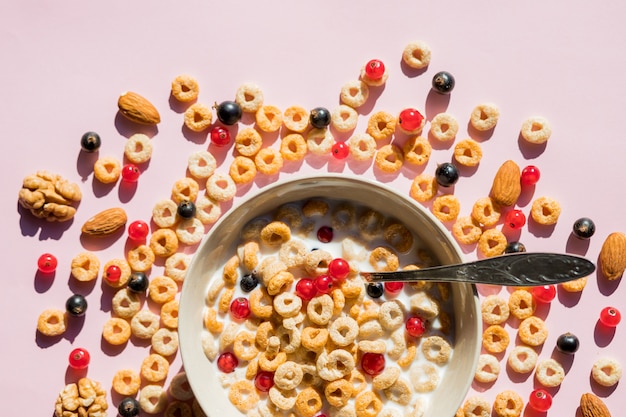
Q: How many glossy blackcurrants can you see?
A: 14